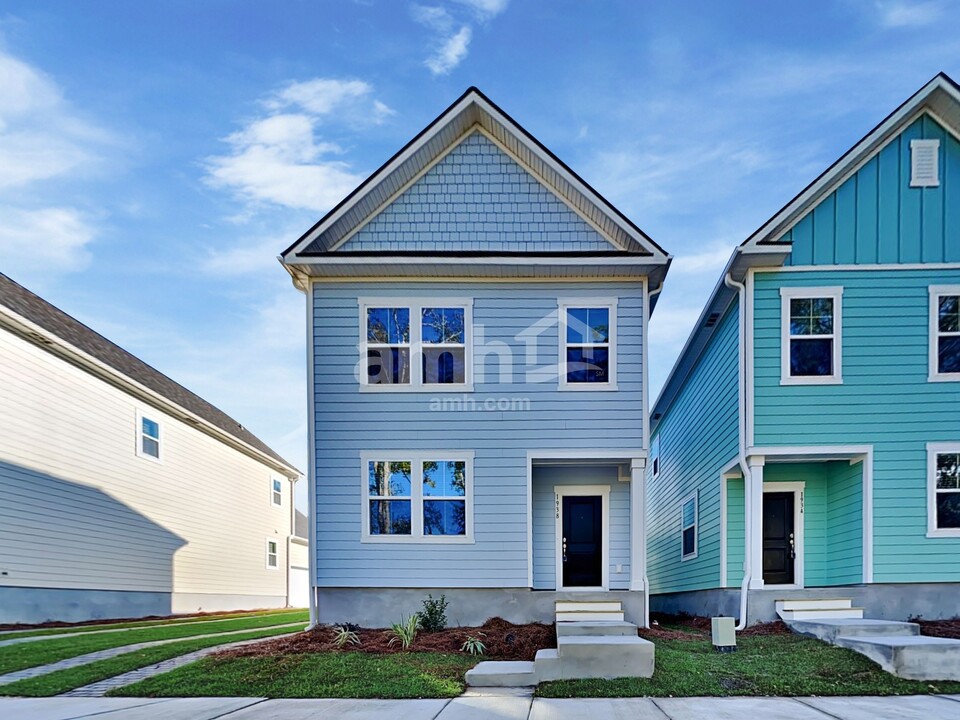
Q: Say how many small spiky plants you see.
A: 3